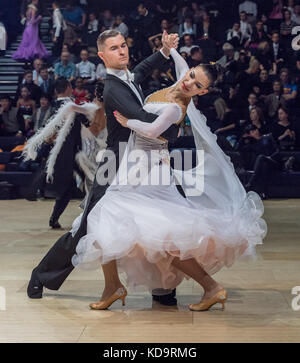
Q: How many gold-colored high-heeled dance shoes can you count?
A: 2